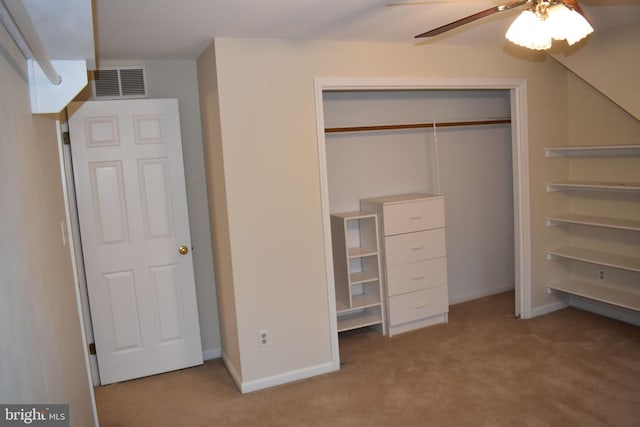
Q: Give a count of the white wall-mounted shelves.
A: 5